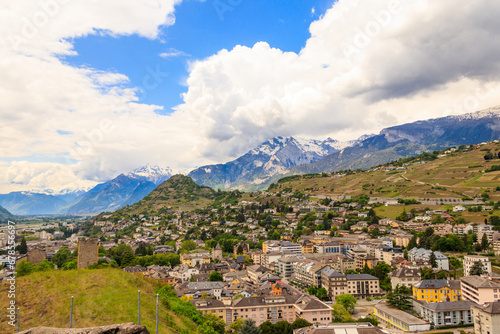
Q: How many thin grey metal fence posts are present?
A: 4